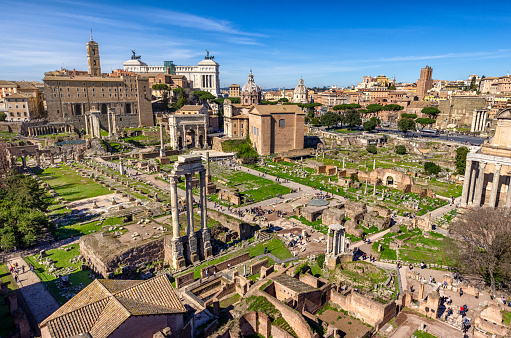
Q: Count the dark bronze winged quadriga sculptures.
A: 2